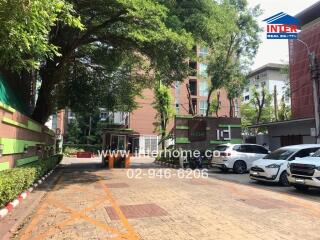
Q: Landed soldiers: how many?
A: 0